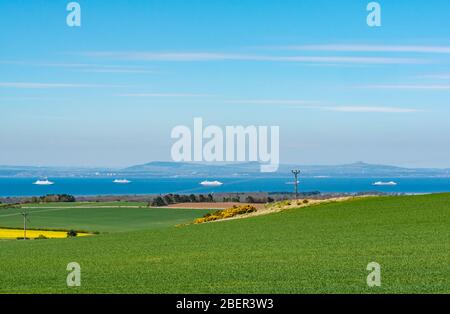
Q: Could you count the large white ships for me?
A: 4